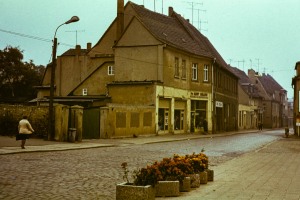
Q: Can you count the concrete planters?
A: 6